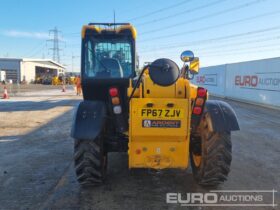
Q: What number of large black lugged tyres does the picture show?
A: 2